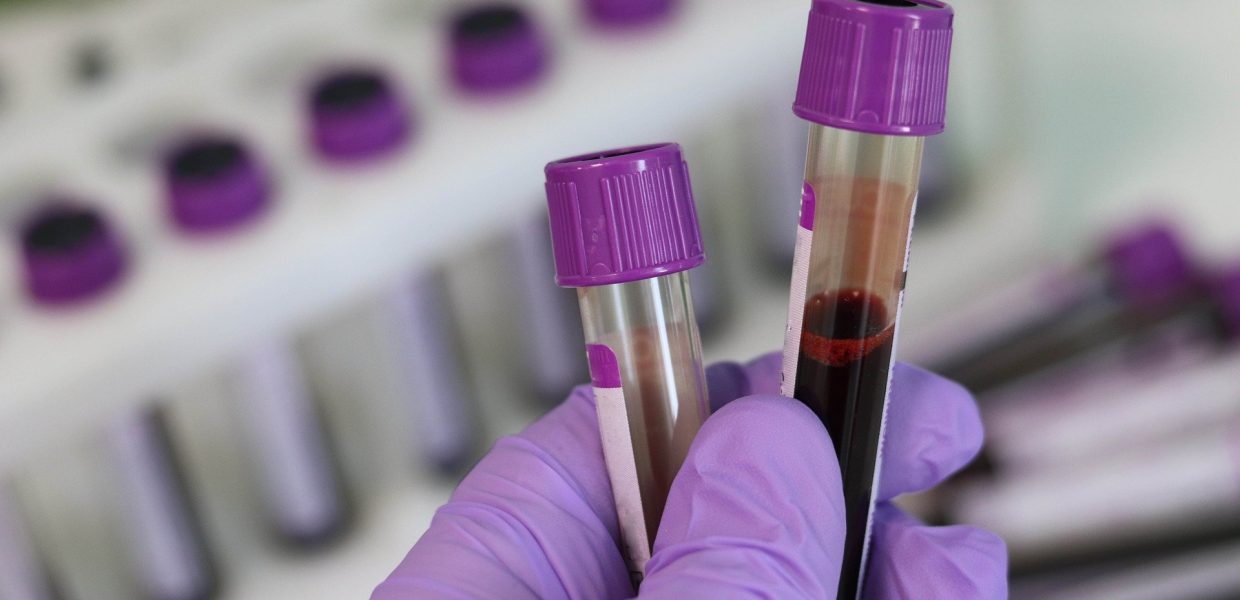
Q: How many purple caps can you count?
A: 9